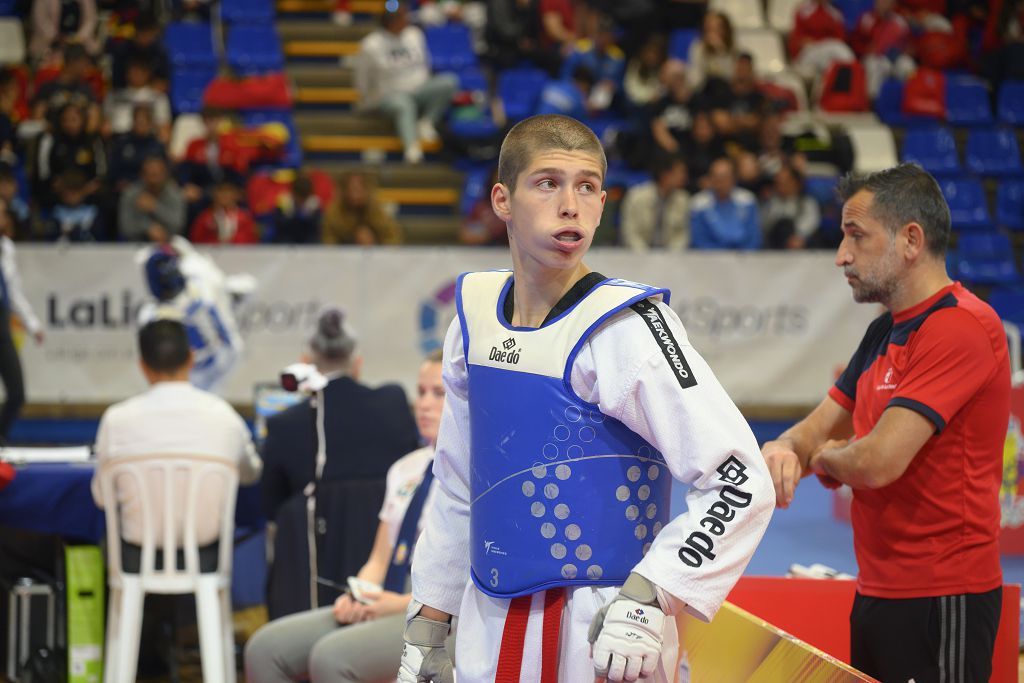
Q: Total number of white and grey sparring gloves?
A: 2